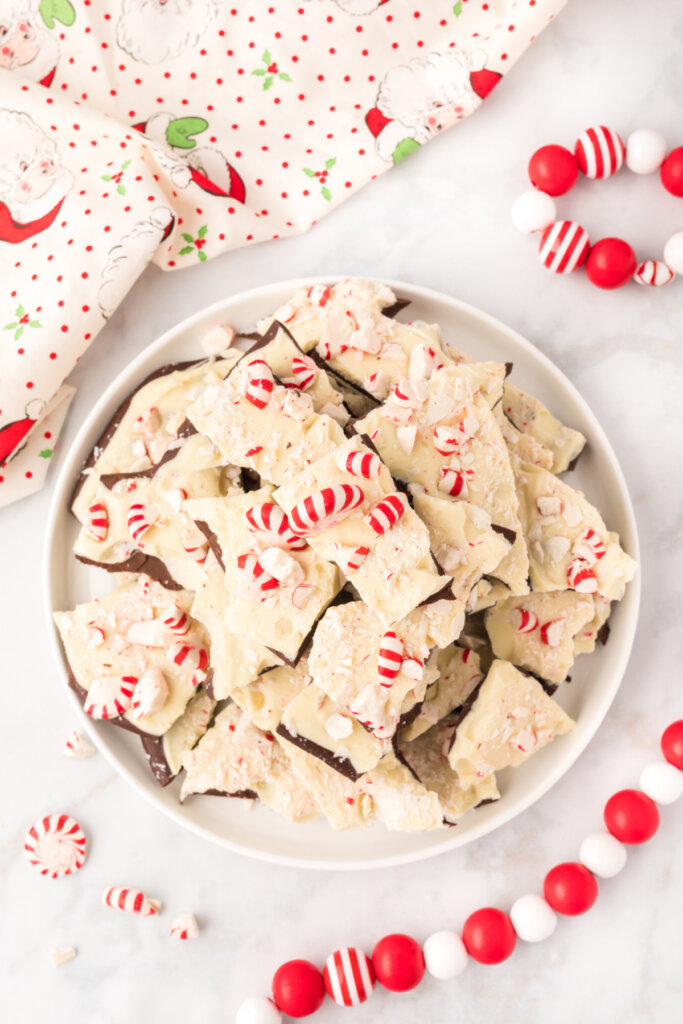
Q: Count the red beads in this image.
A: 9